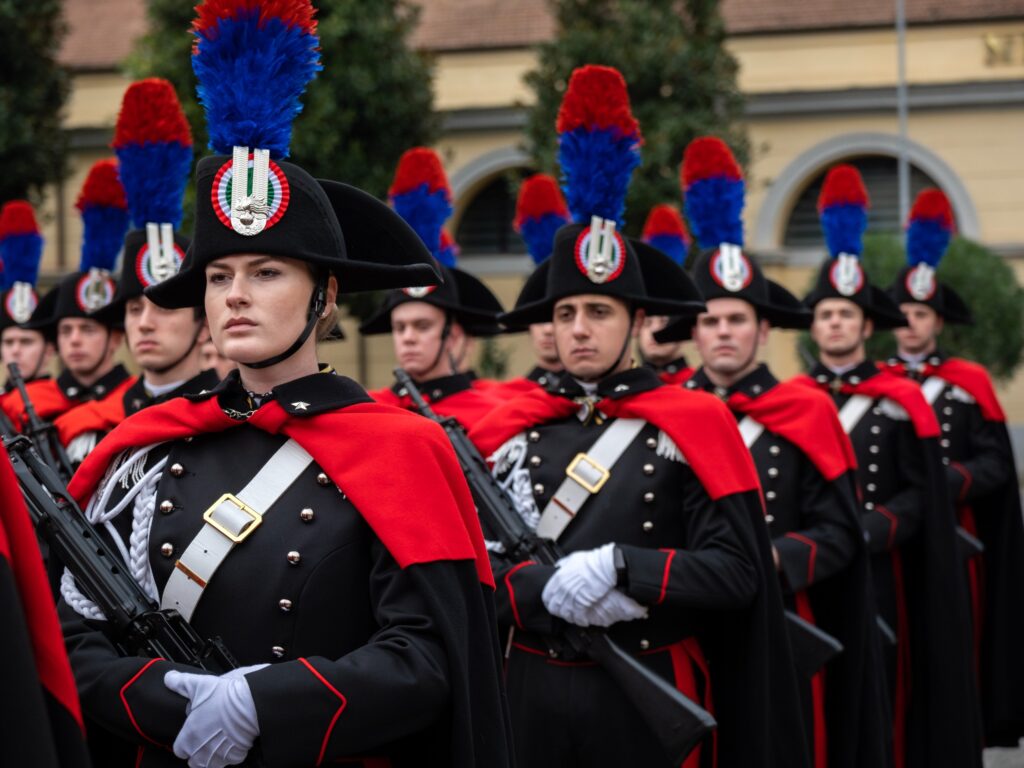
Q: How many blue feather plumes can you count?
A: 12